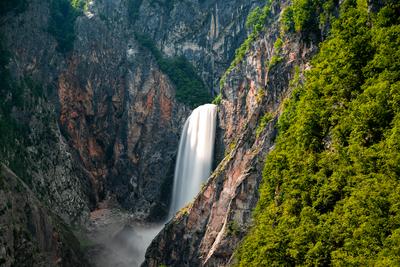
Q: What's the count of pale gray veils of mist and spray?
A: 1